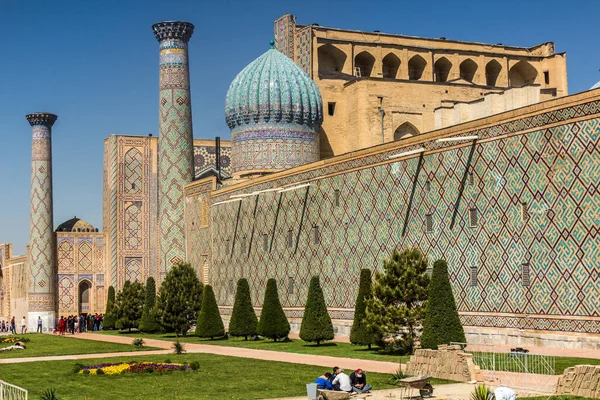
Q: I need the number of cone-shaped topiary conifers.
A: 8